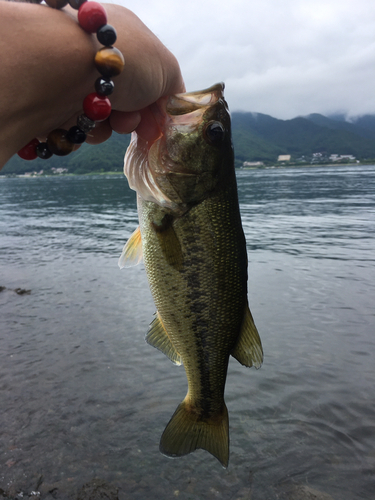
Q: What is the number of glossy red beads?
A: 3